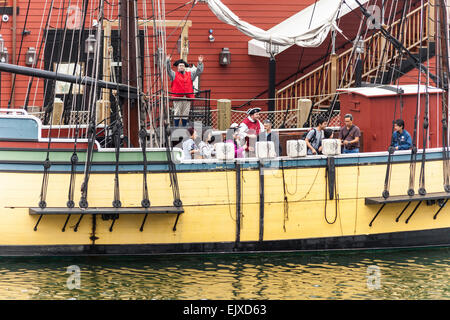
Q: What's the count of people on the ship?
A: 10